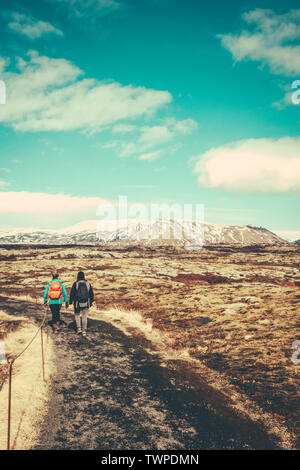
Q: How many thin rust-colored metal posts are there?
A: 3